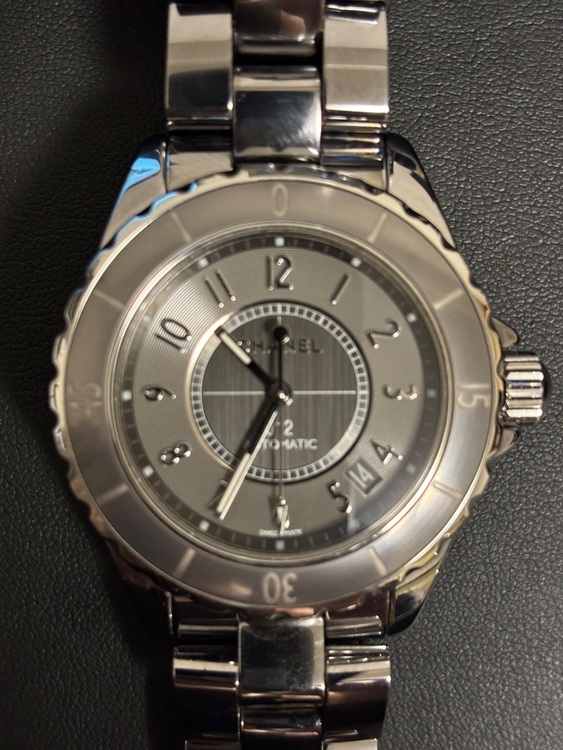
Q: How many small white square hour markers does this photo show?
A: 12